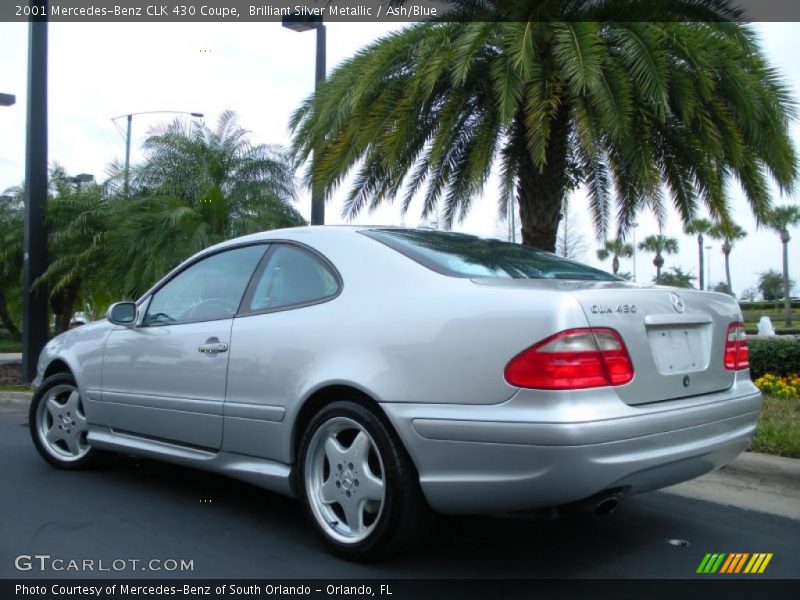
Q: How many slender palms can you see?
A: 5